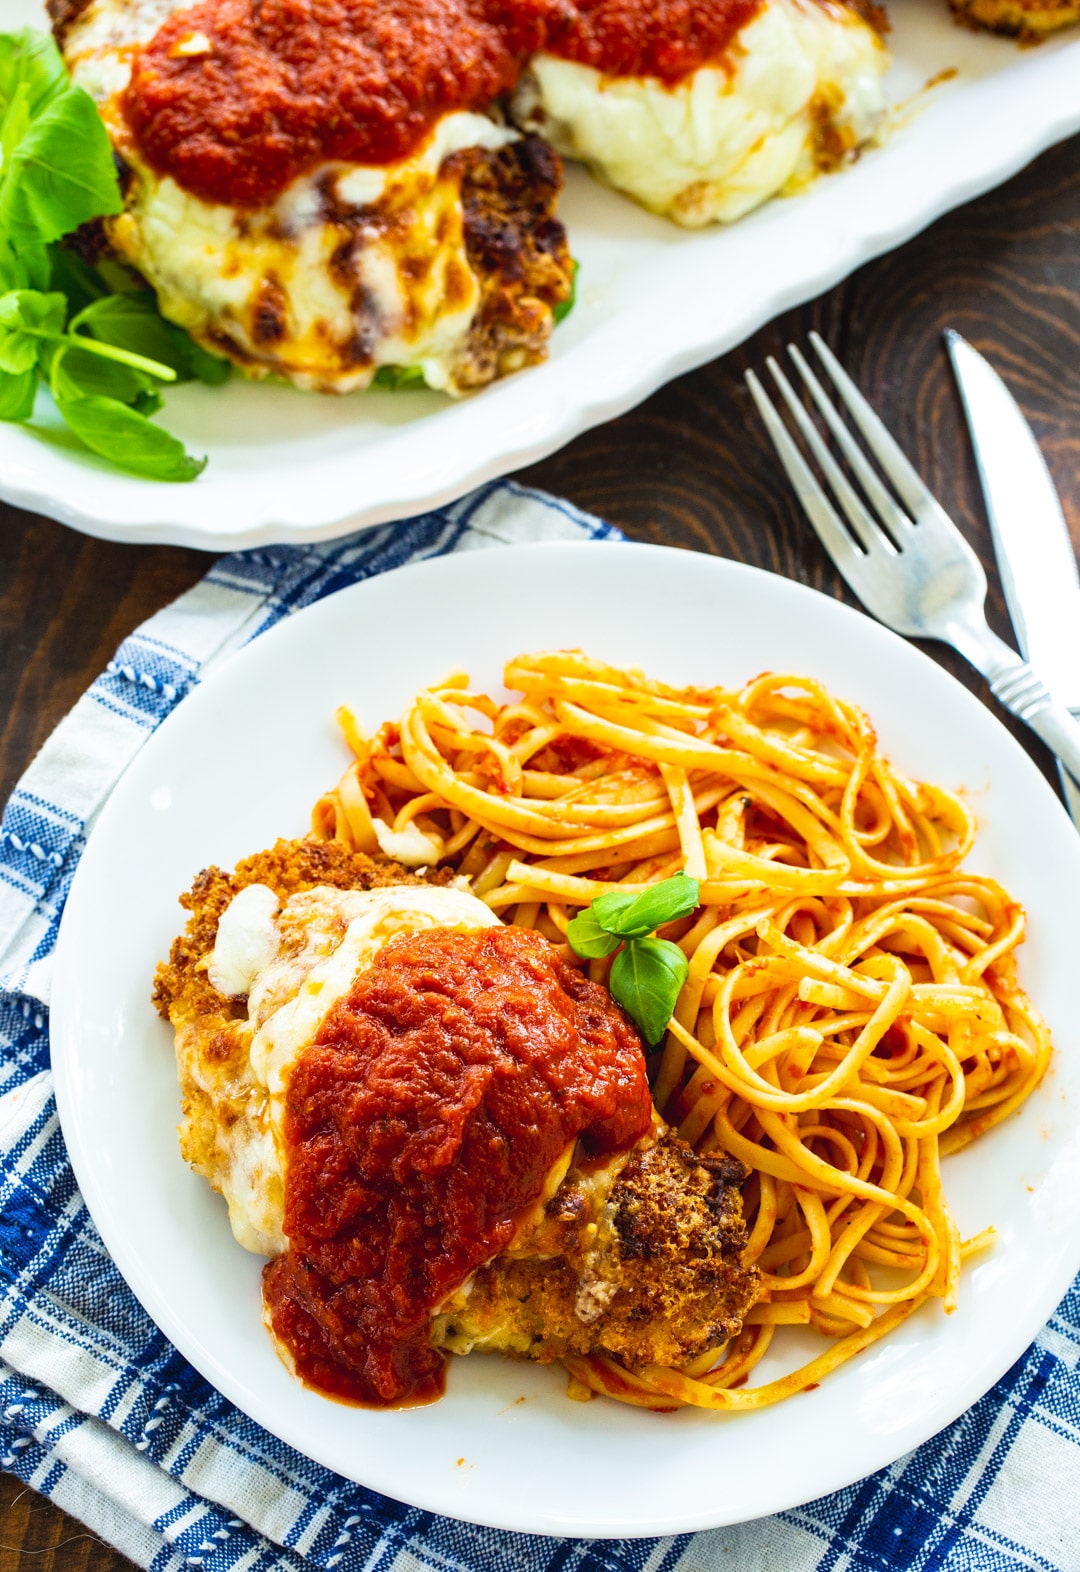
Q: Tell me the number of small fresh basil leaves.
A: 3